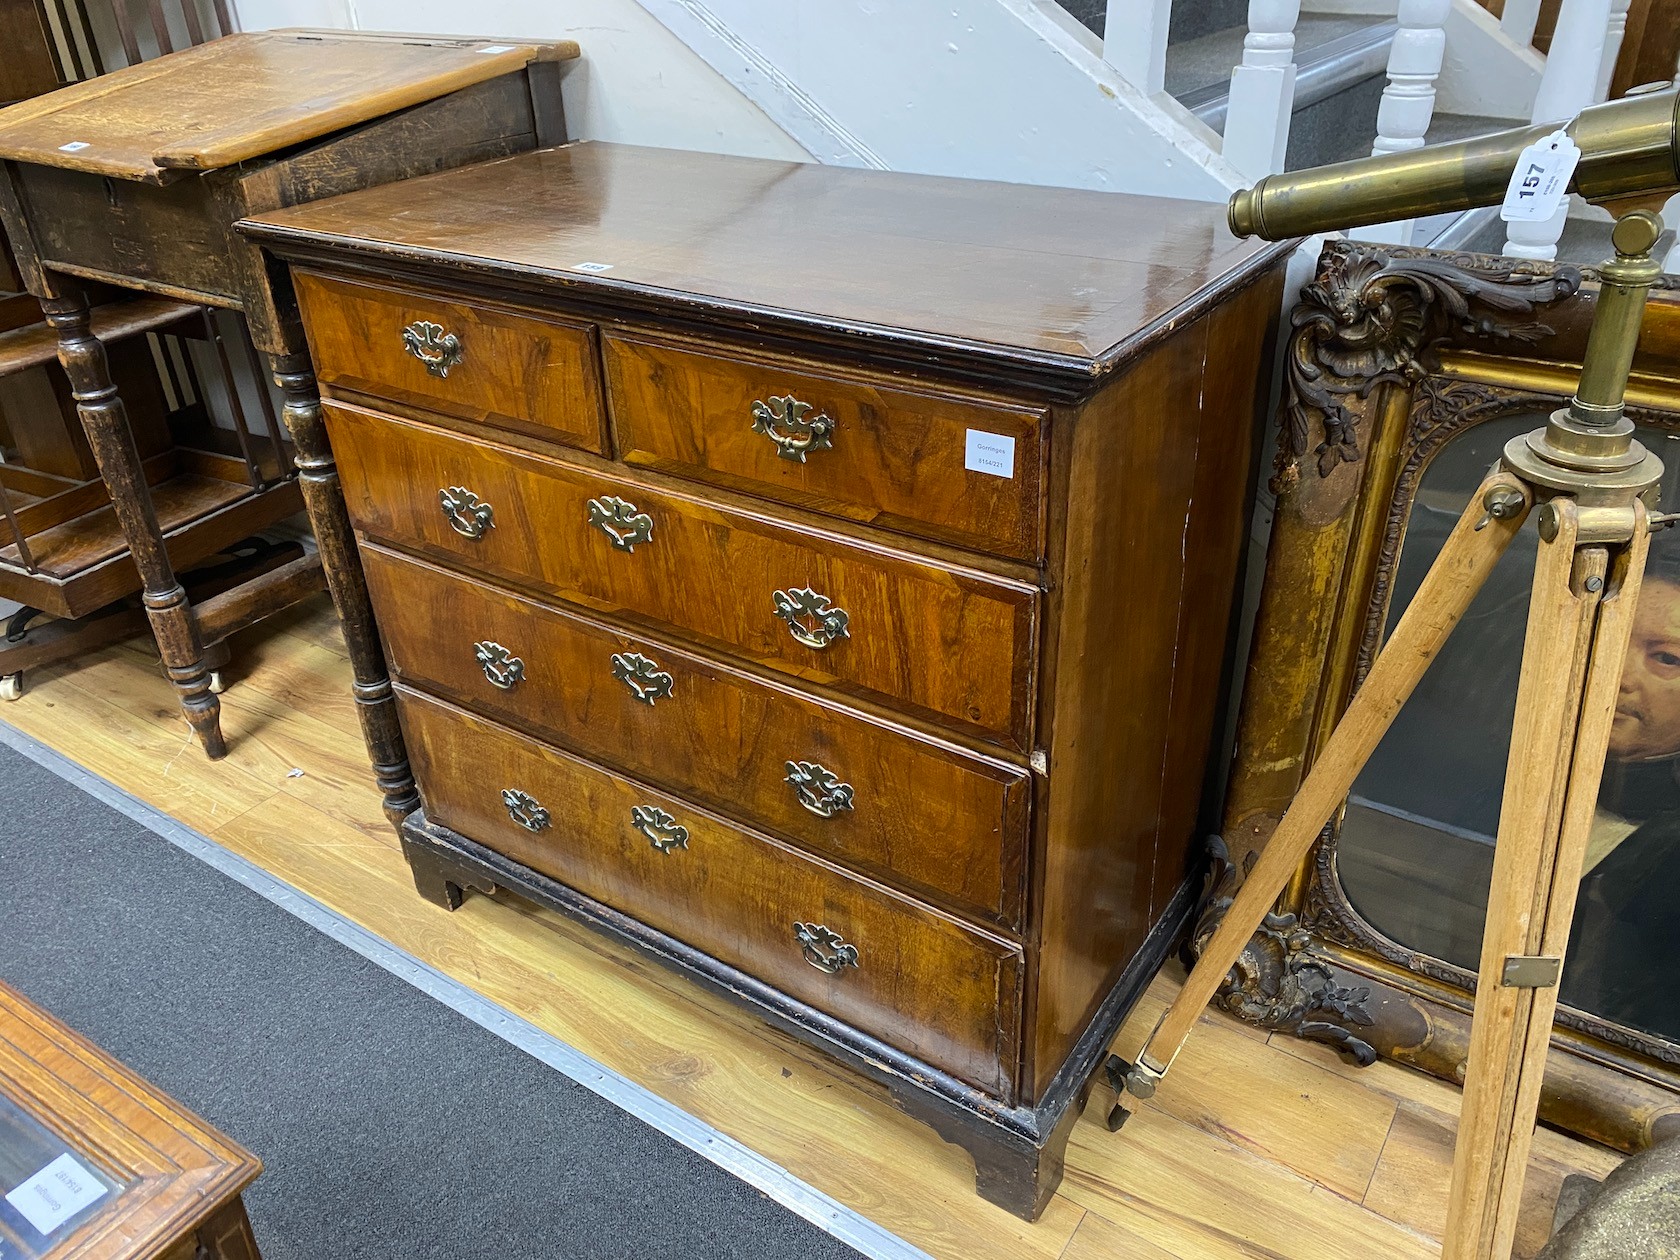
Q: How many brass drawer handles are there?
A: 8